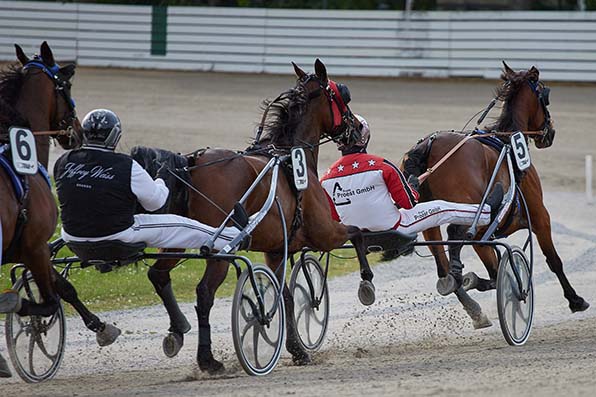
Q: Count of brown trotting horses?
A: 3